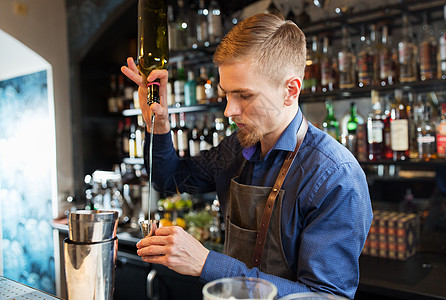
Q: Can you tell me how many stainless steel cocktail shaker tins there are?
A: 2